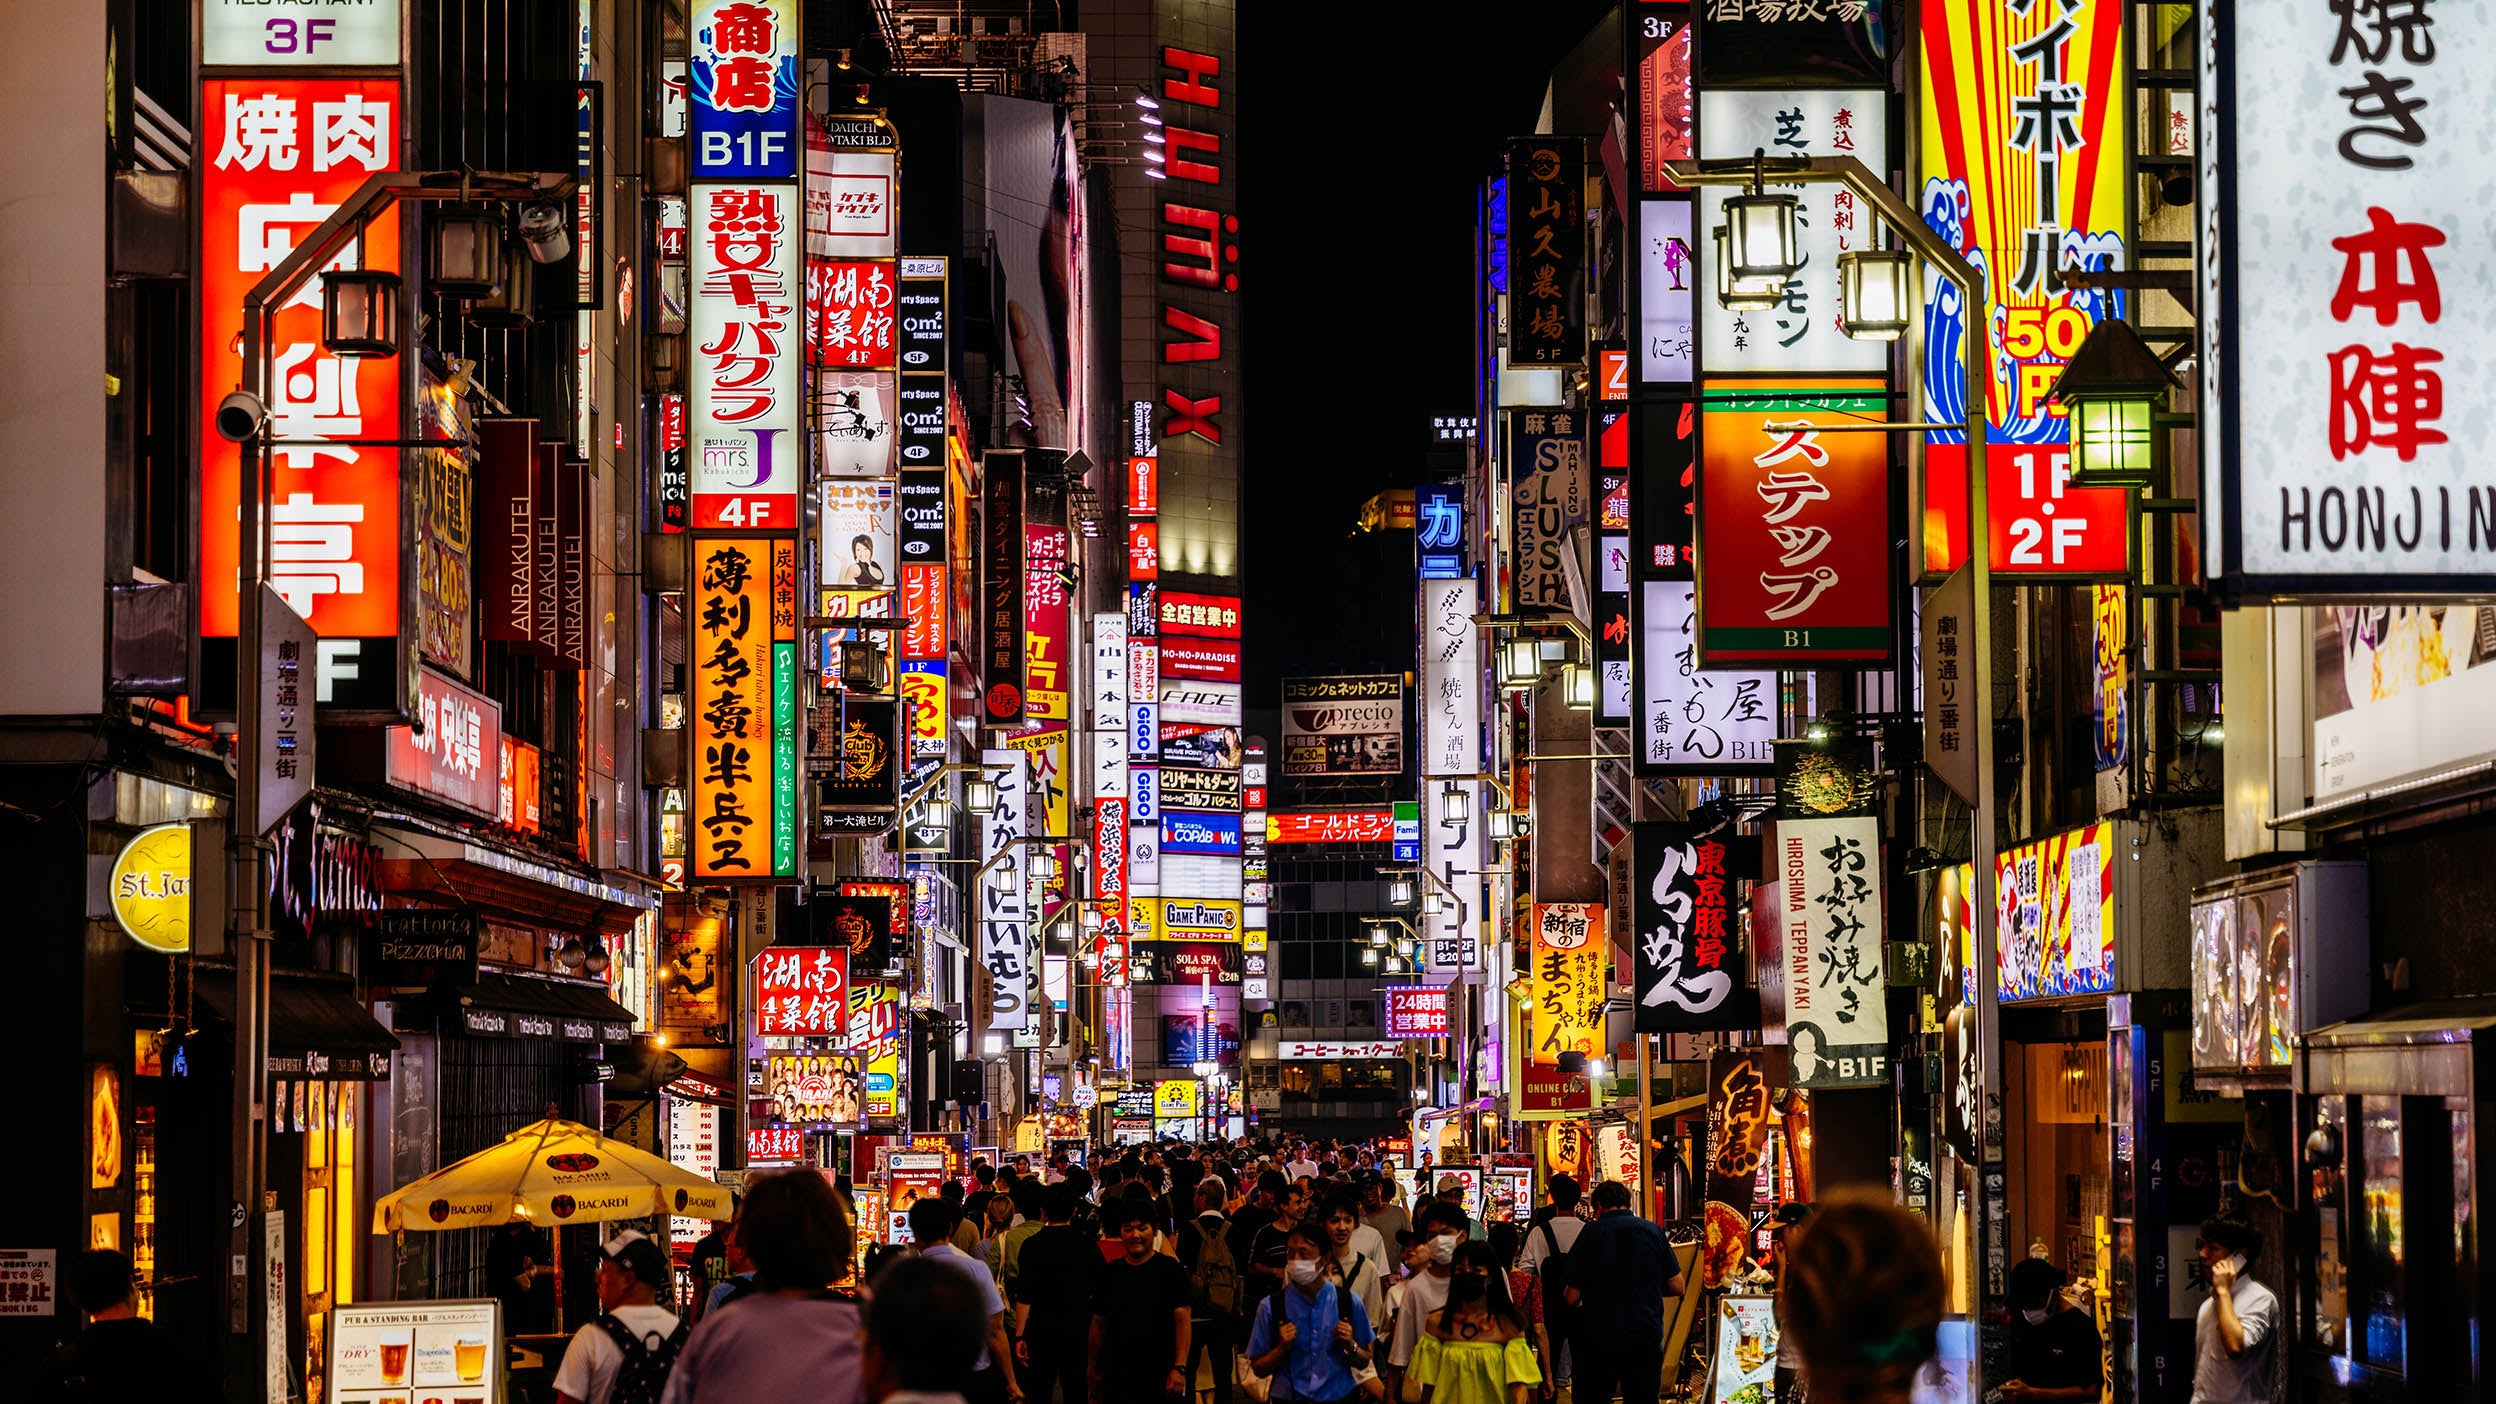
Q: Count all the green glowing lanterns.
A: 1